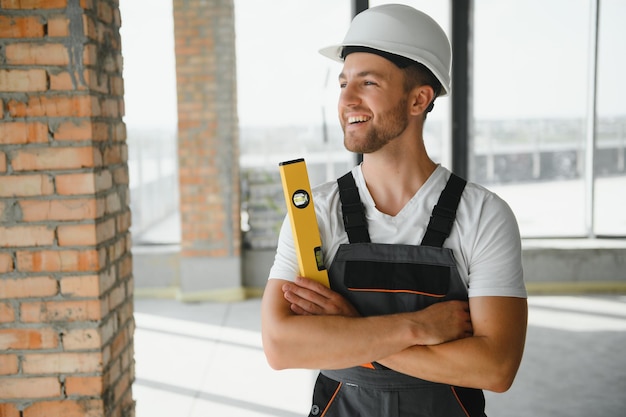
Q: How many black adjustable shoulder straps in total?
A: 2